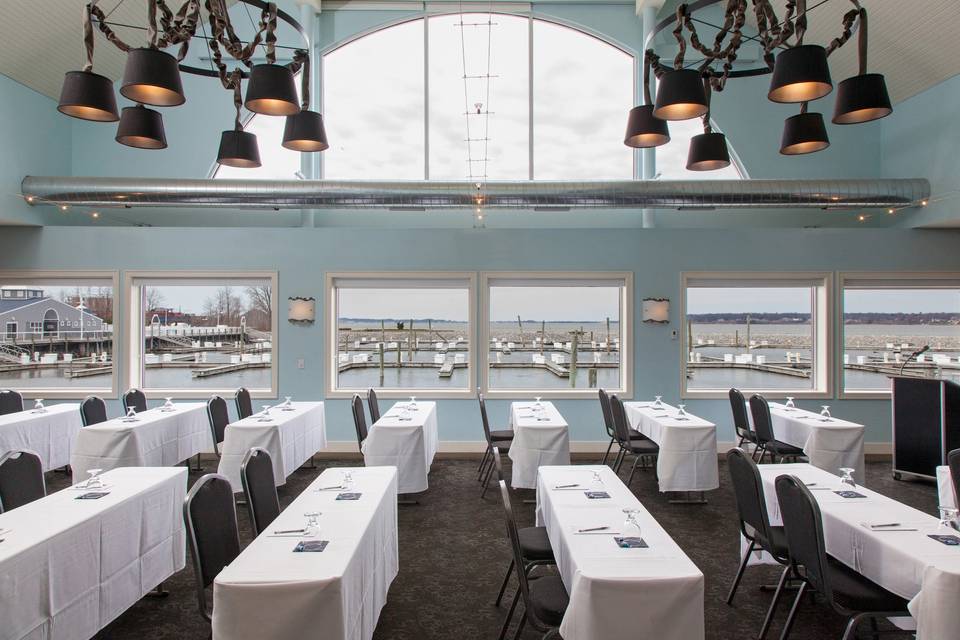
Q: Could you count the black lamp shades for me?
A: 12